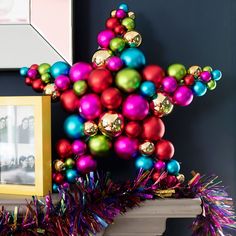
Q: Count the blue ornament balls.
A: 12